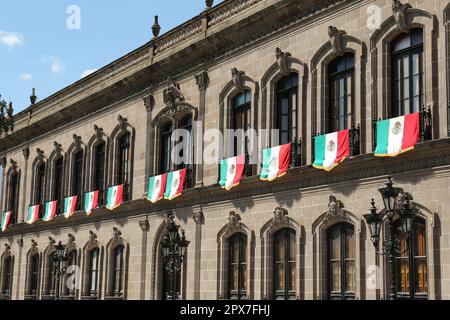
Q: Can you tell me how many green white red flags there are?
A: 12